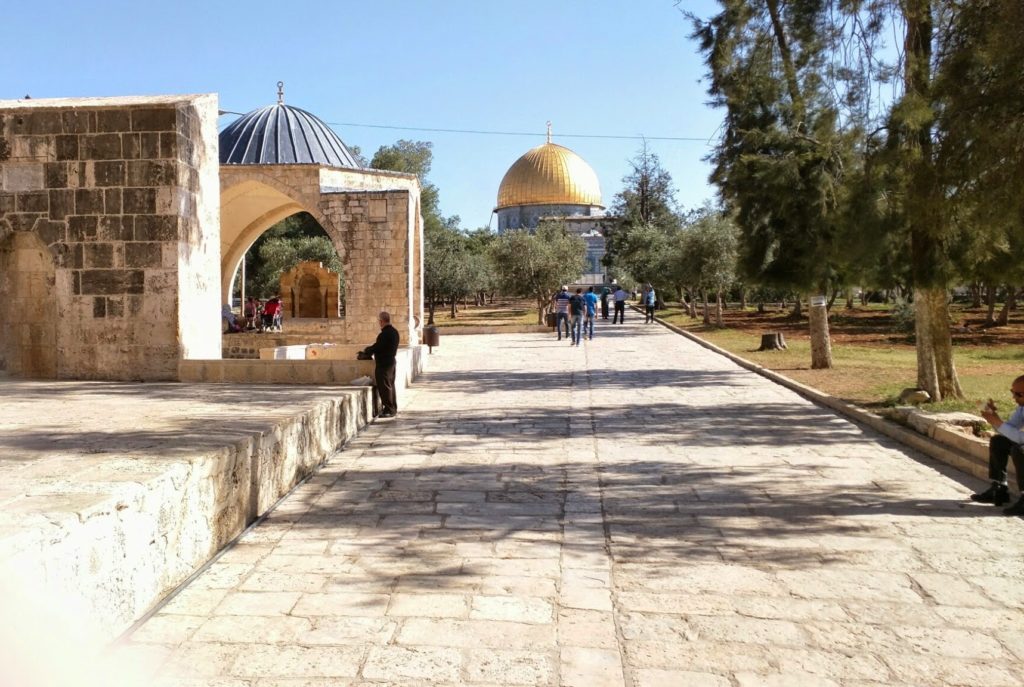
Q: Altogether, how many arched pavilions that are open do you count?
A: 1